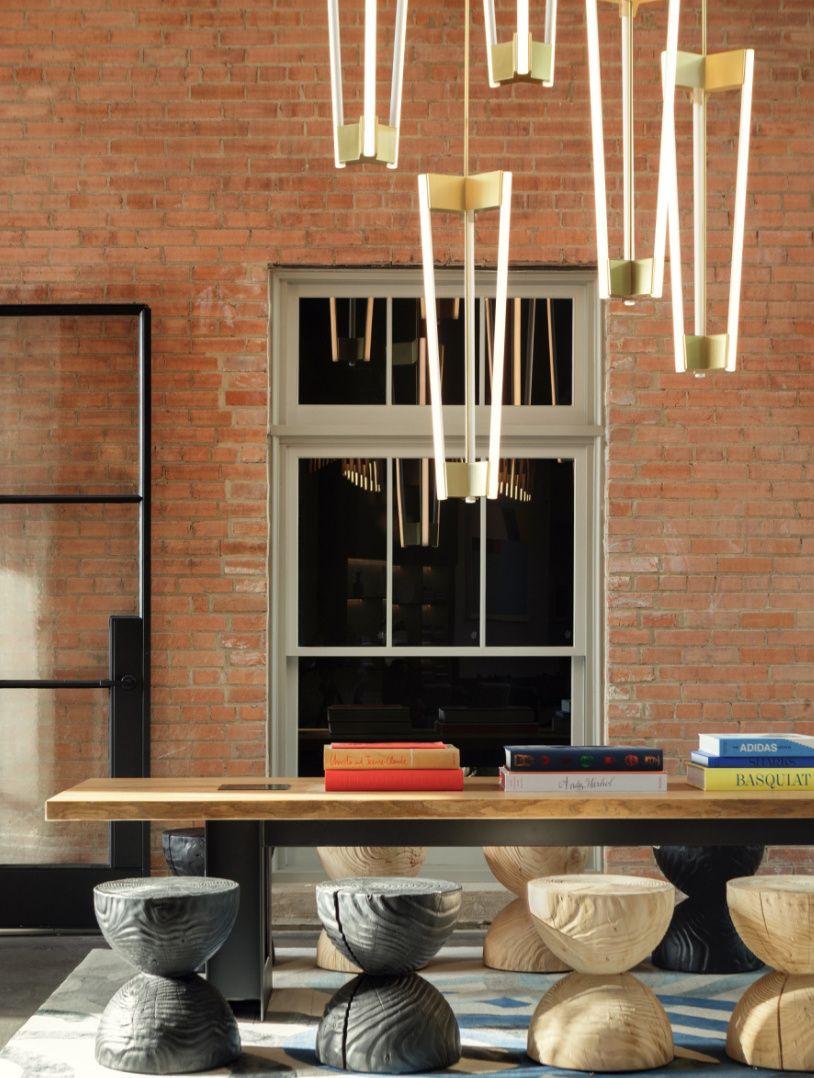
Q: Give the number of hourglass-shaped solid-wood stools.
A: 8